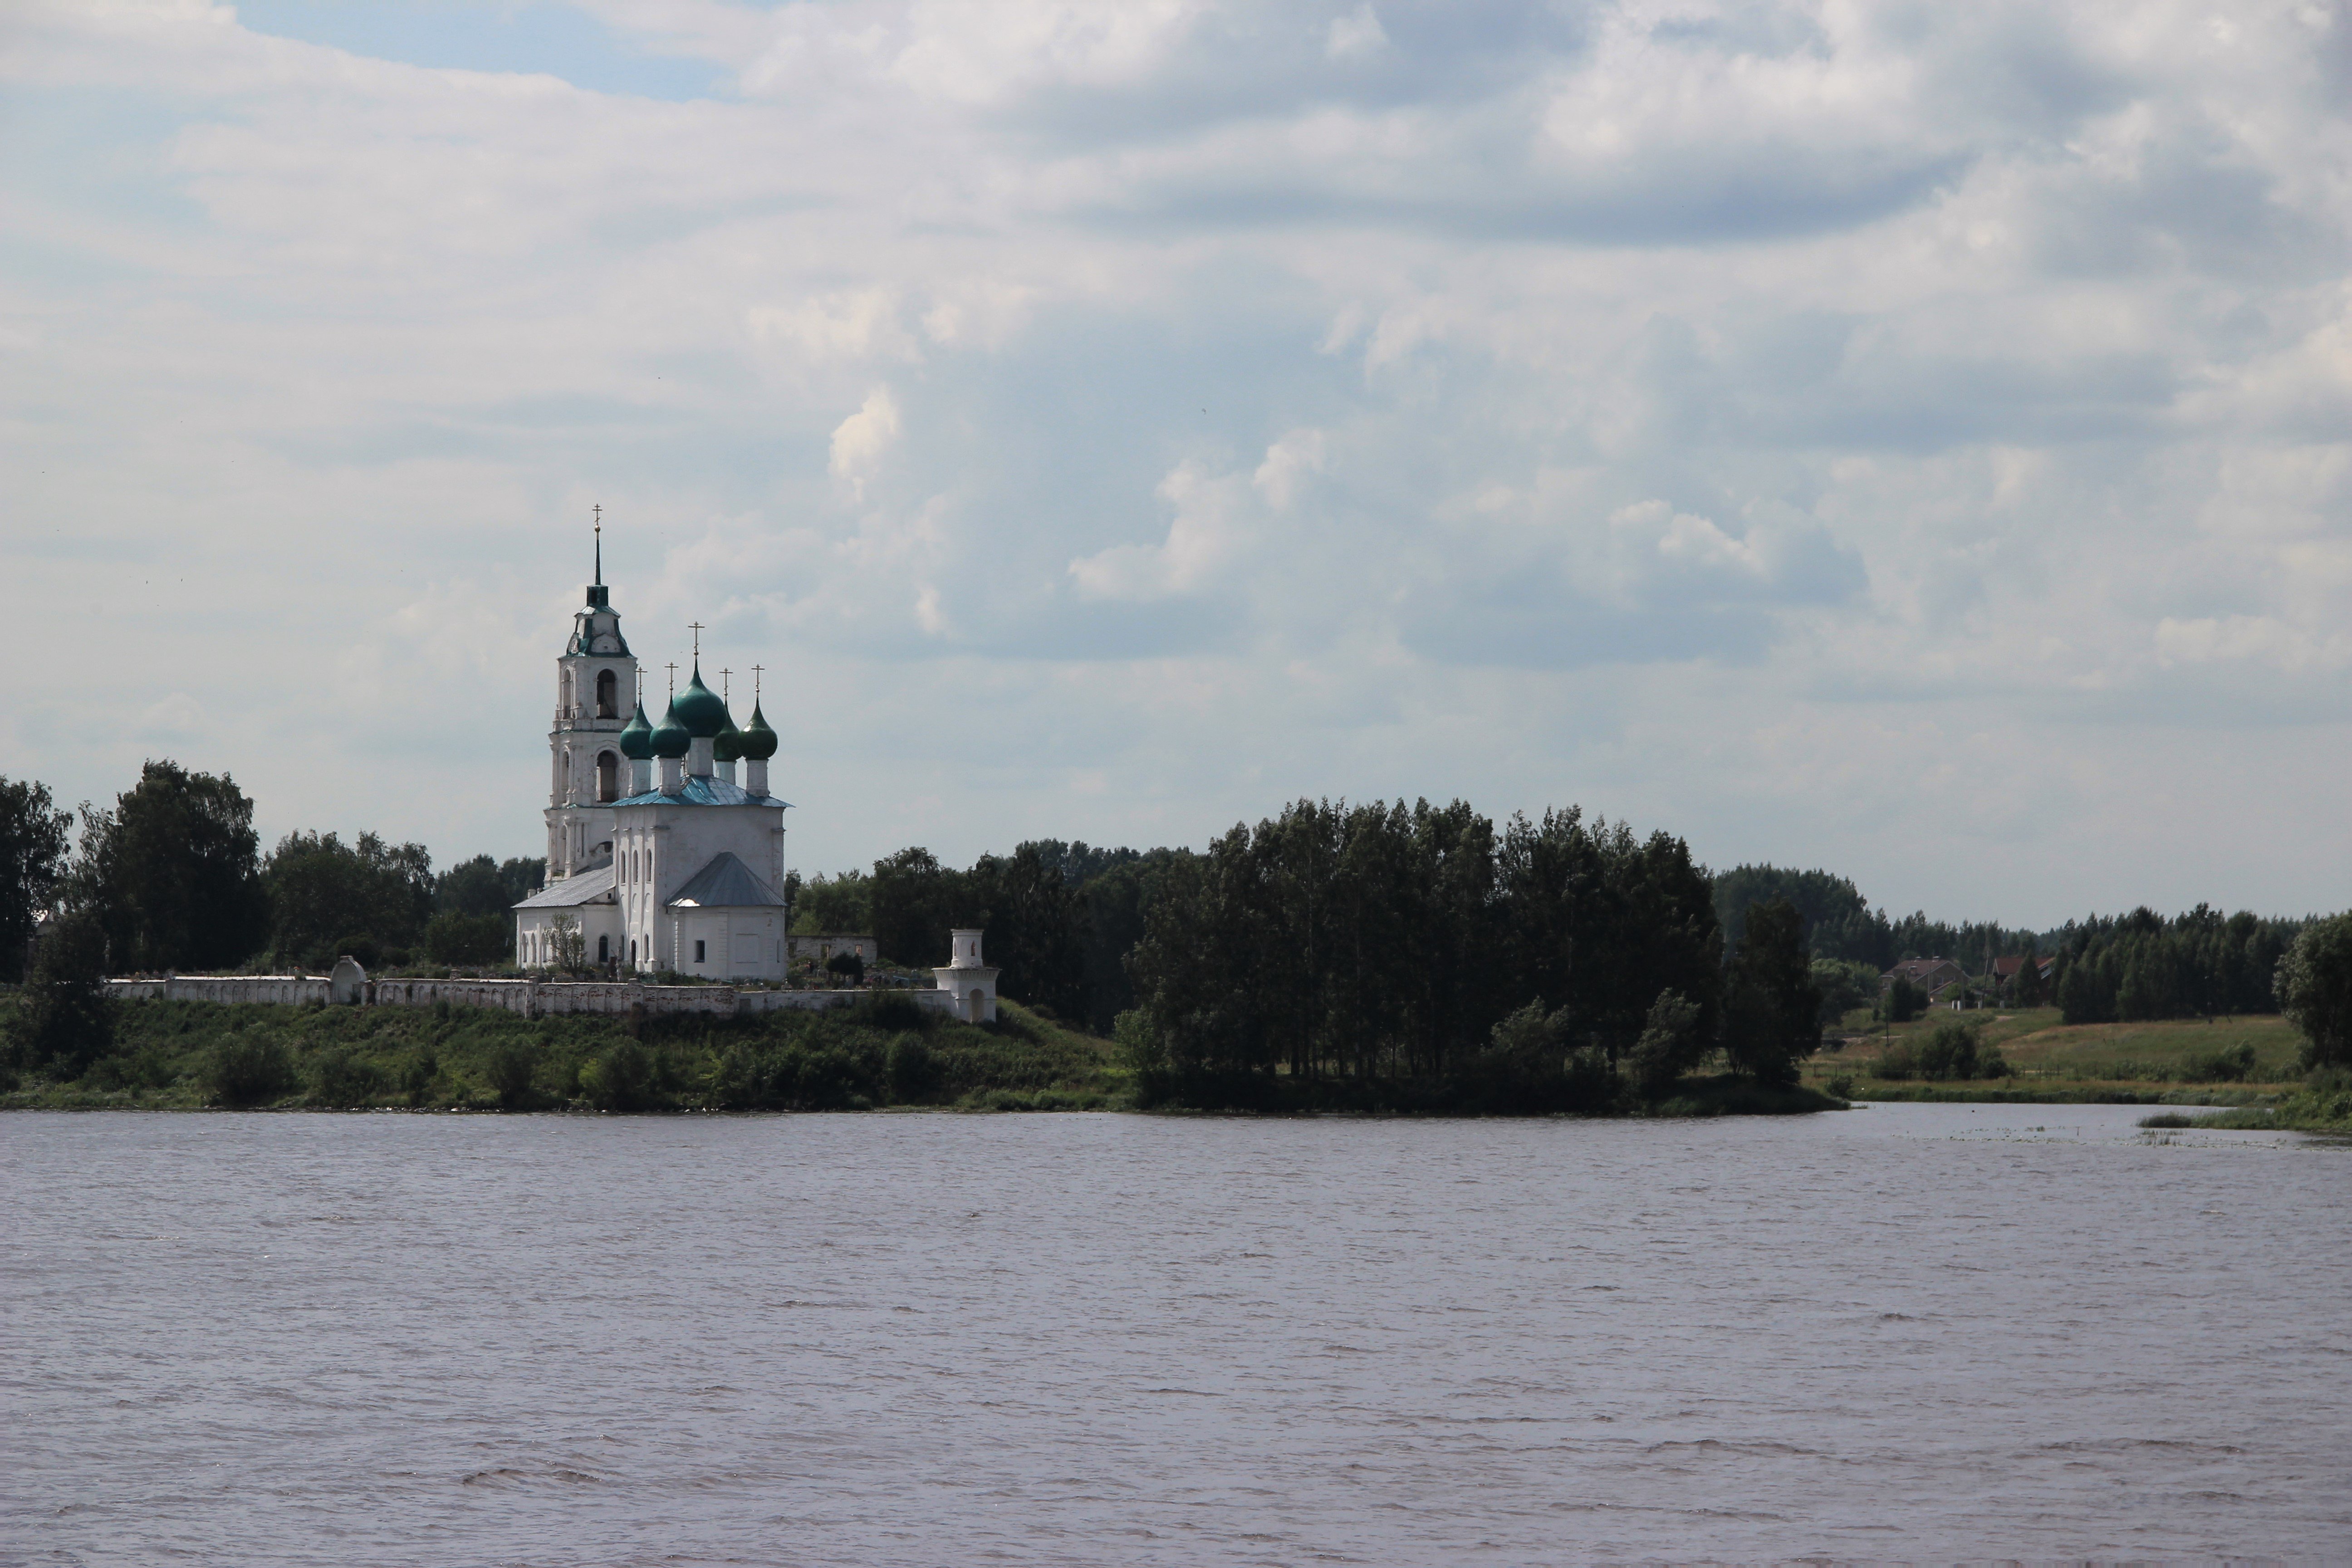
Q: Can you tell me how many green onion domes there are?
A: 5